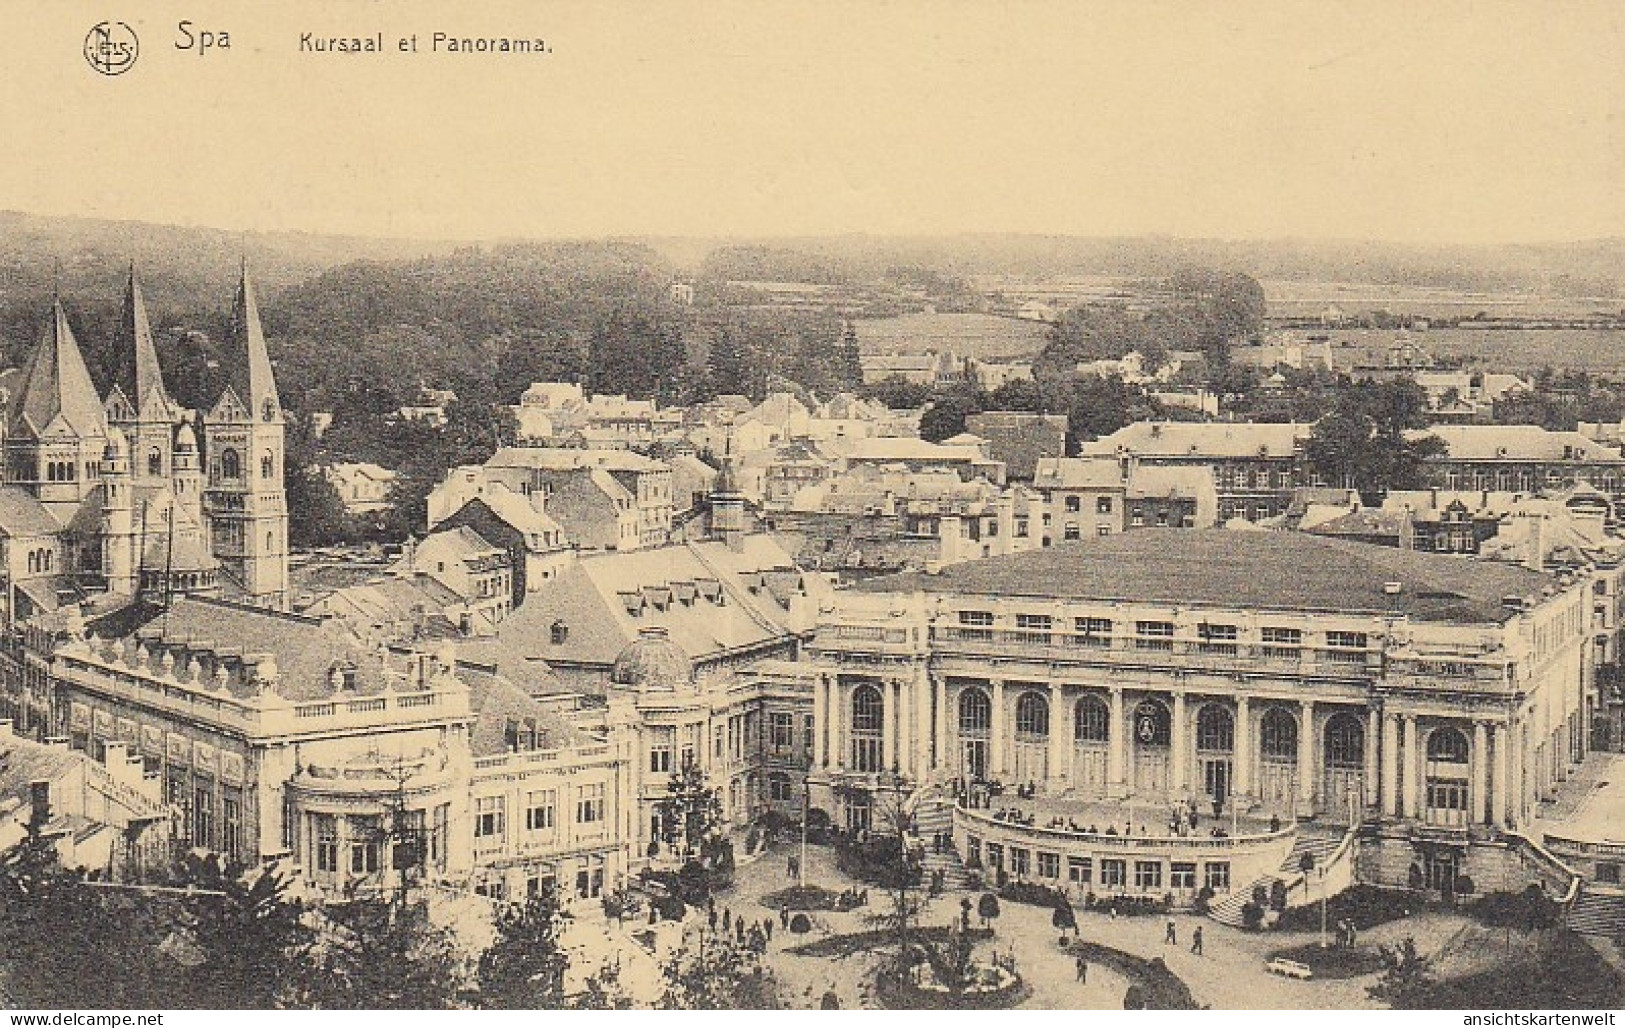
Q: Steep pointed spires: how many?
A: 3